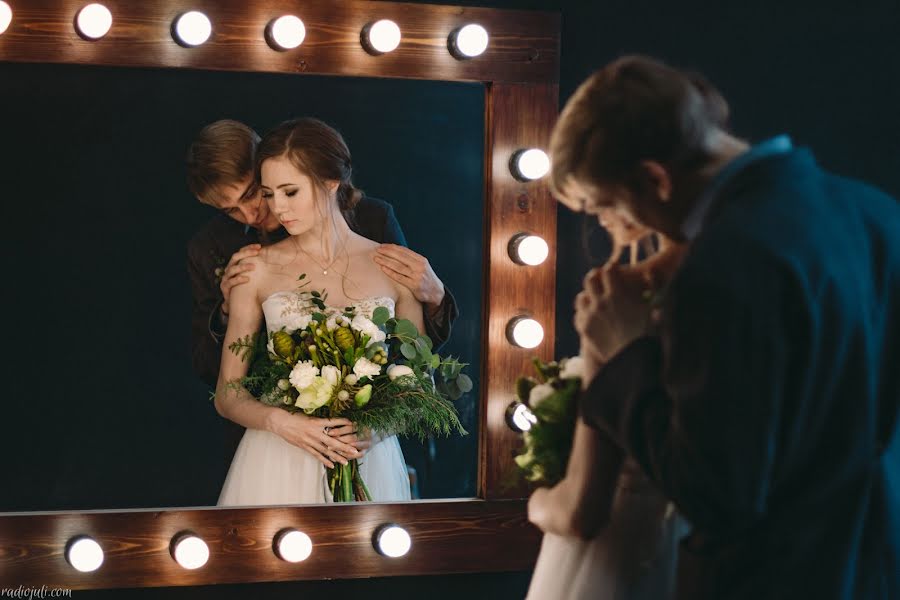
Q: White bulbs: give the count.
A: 14